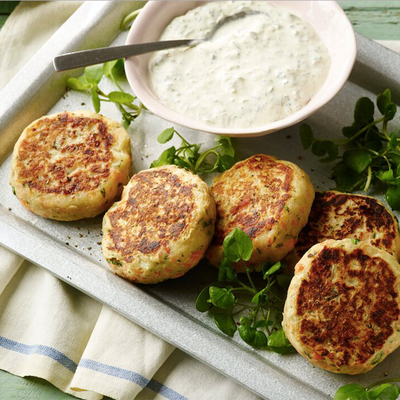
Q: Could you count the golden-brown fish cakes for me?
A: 5